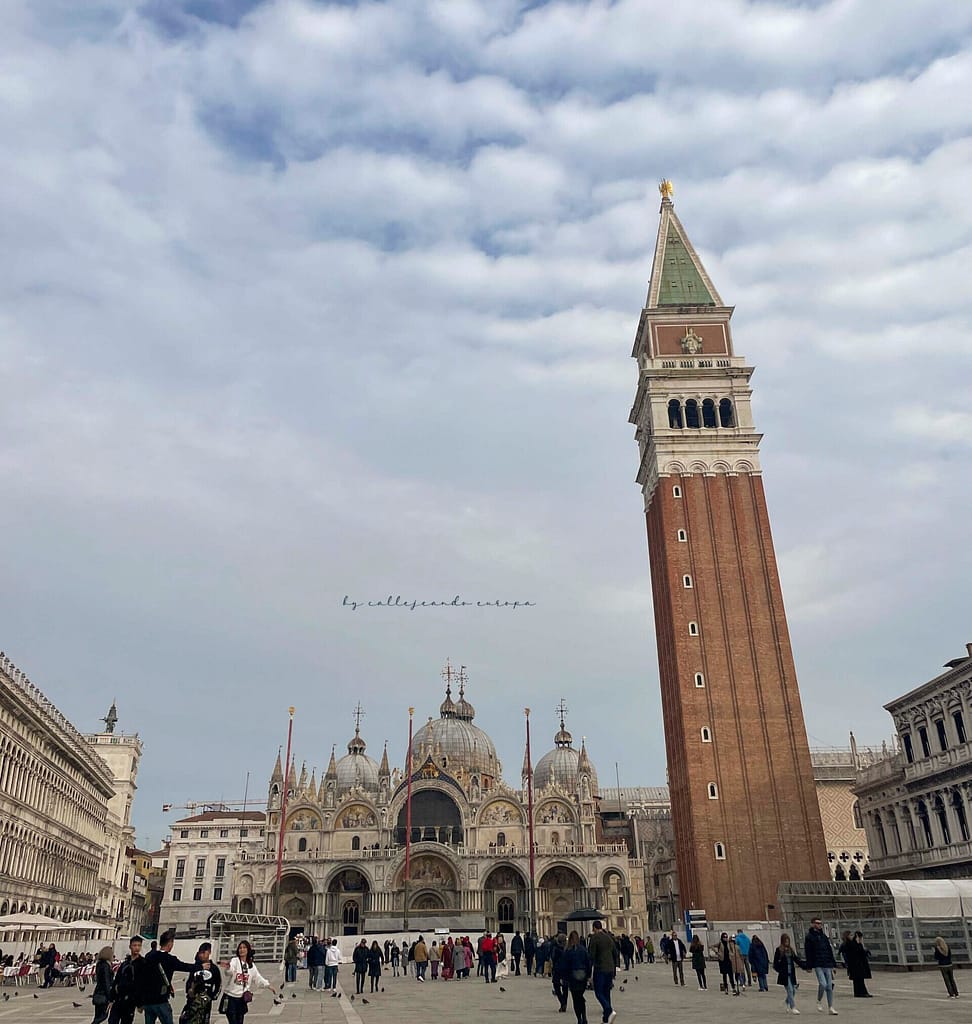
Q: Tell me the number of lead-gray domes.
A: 3